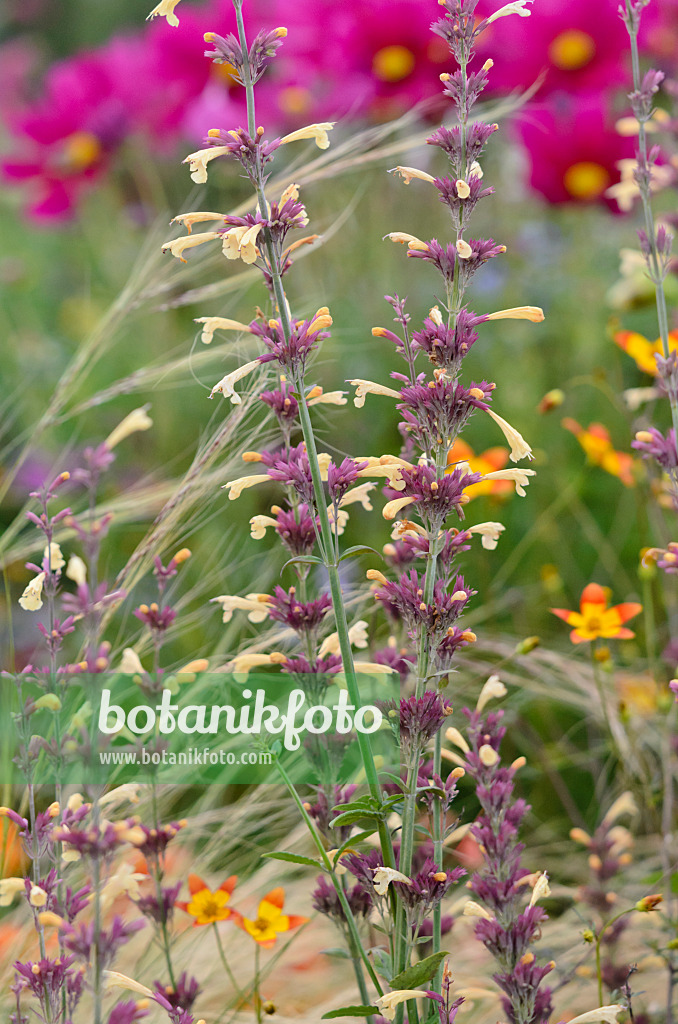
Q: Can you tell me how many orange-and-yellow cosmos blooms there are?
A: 6